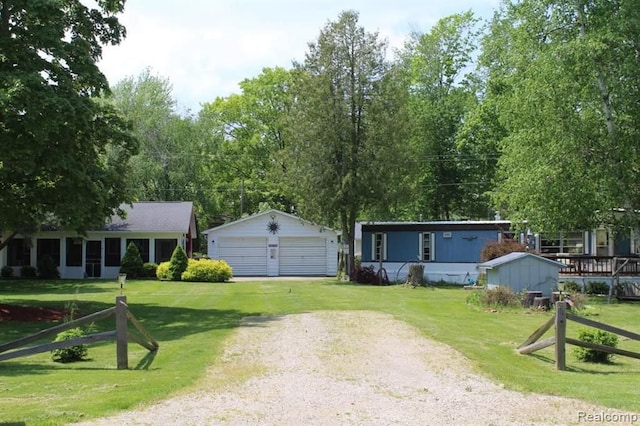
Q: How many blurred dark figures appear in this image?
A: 0